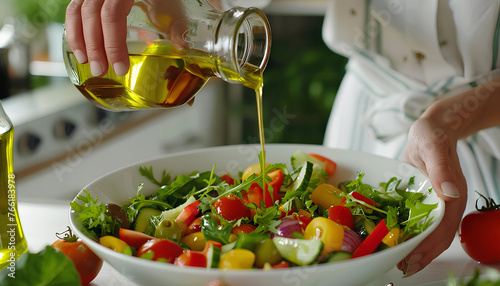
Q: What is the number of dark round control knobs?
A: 3